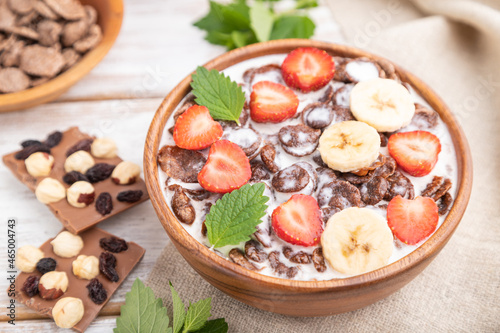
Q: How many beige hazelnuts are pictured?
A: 11